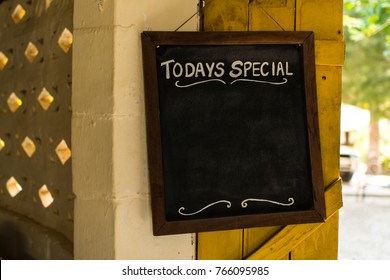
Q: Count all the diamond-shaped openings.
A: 11